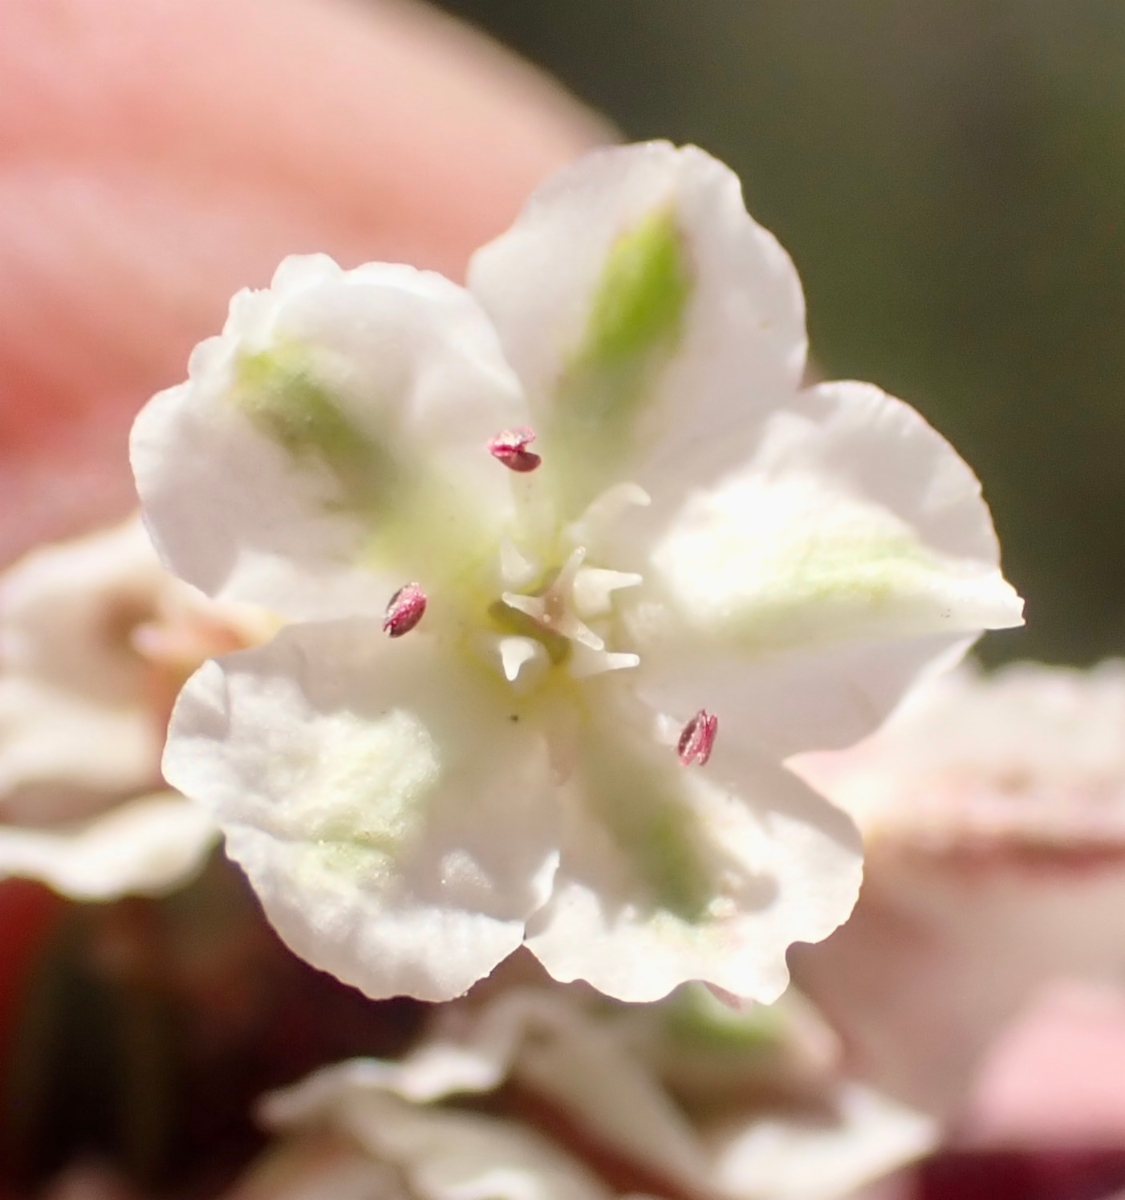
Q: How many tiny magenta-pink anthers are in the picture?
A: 3